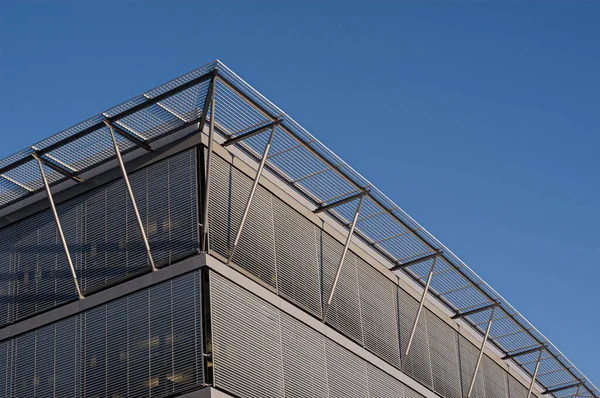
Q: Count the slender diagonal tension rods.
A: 9